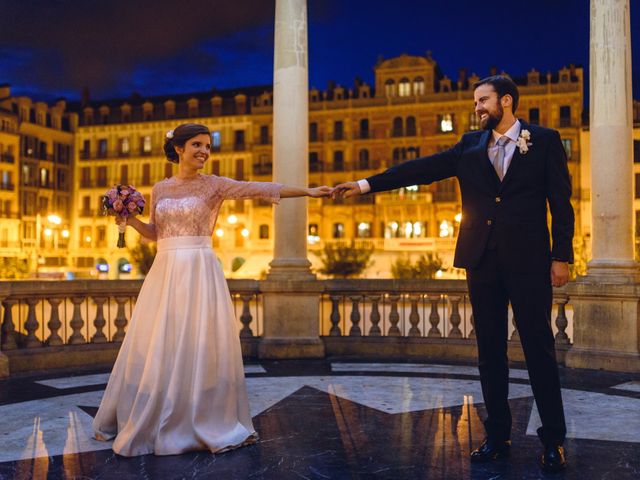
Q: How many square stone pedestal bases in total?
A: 2